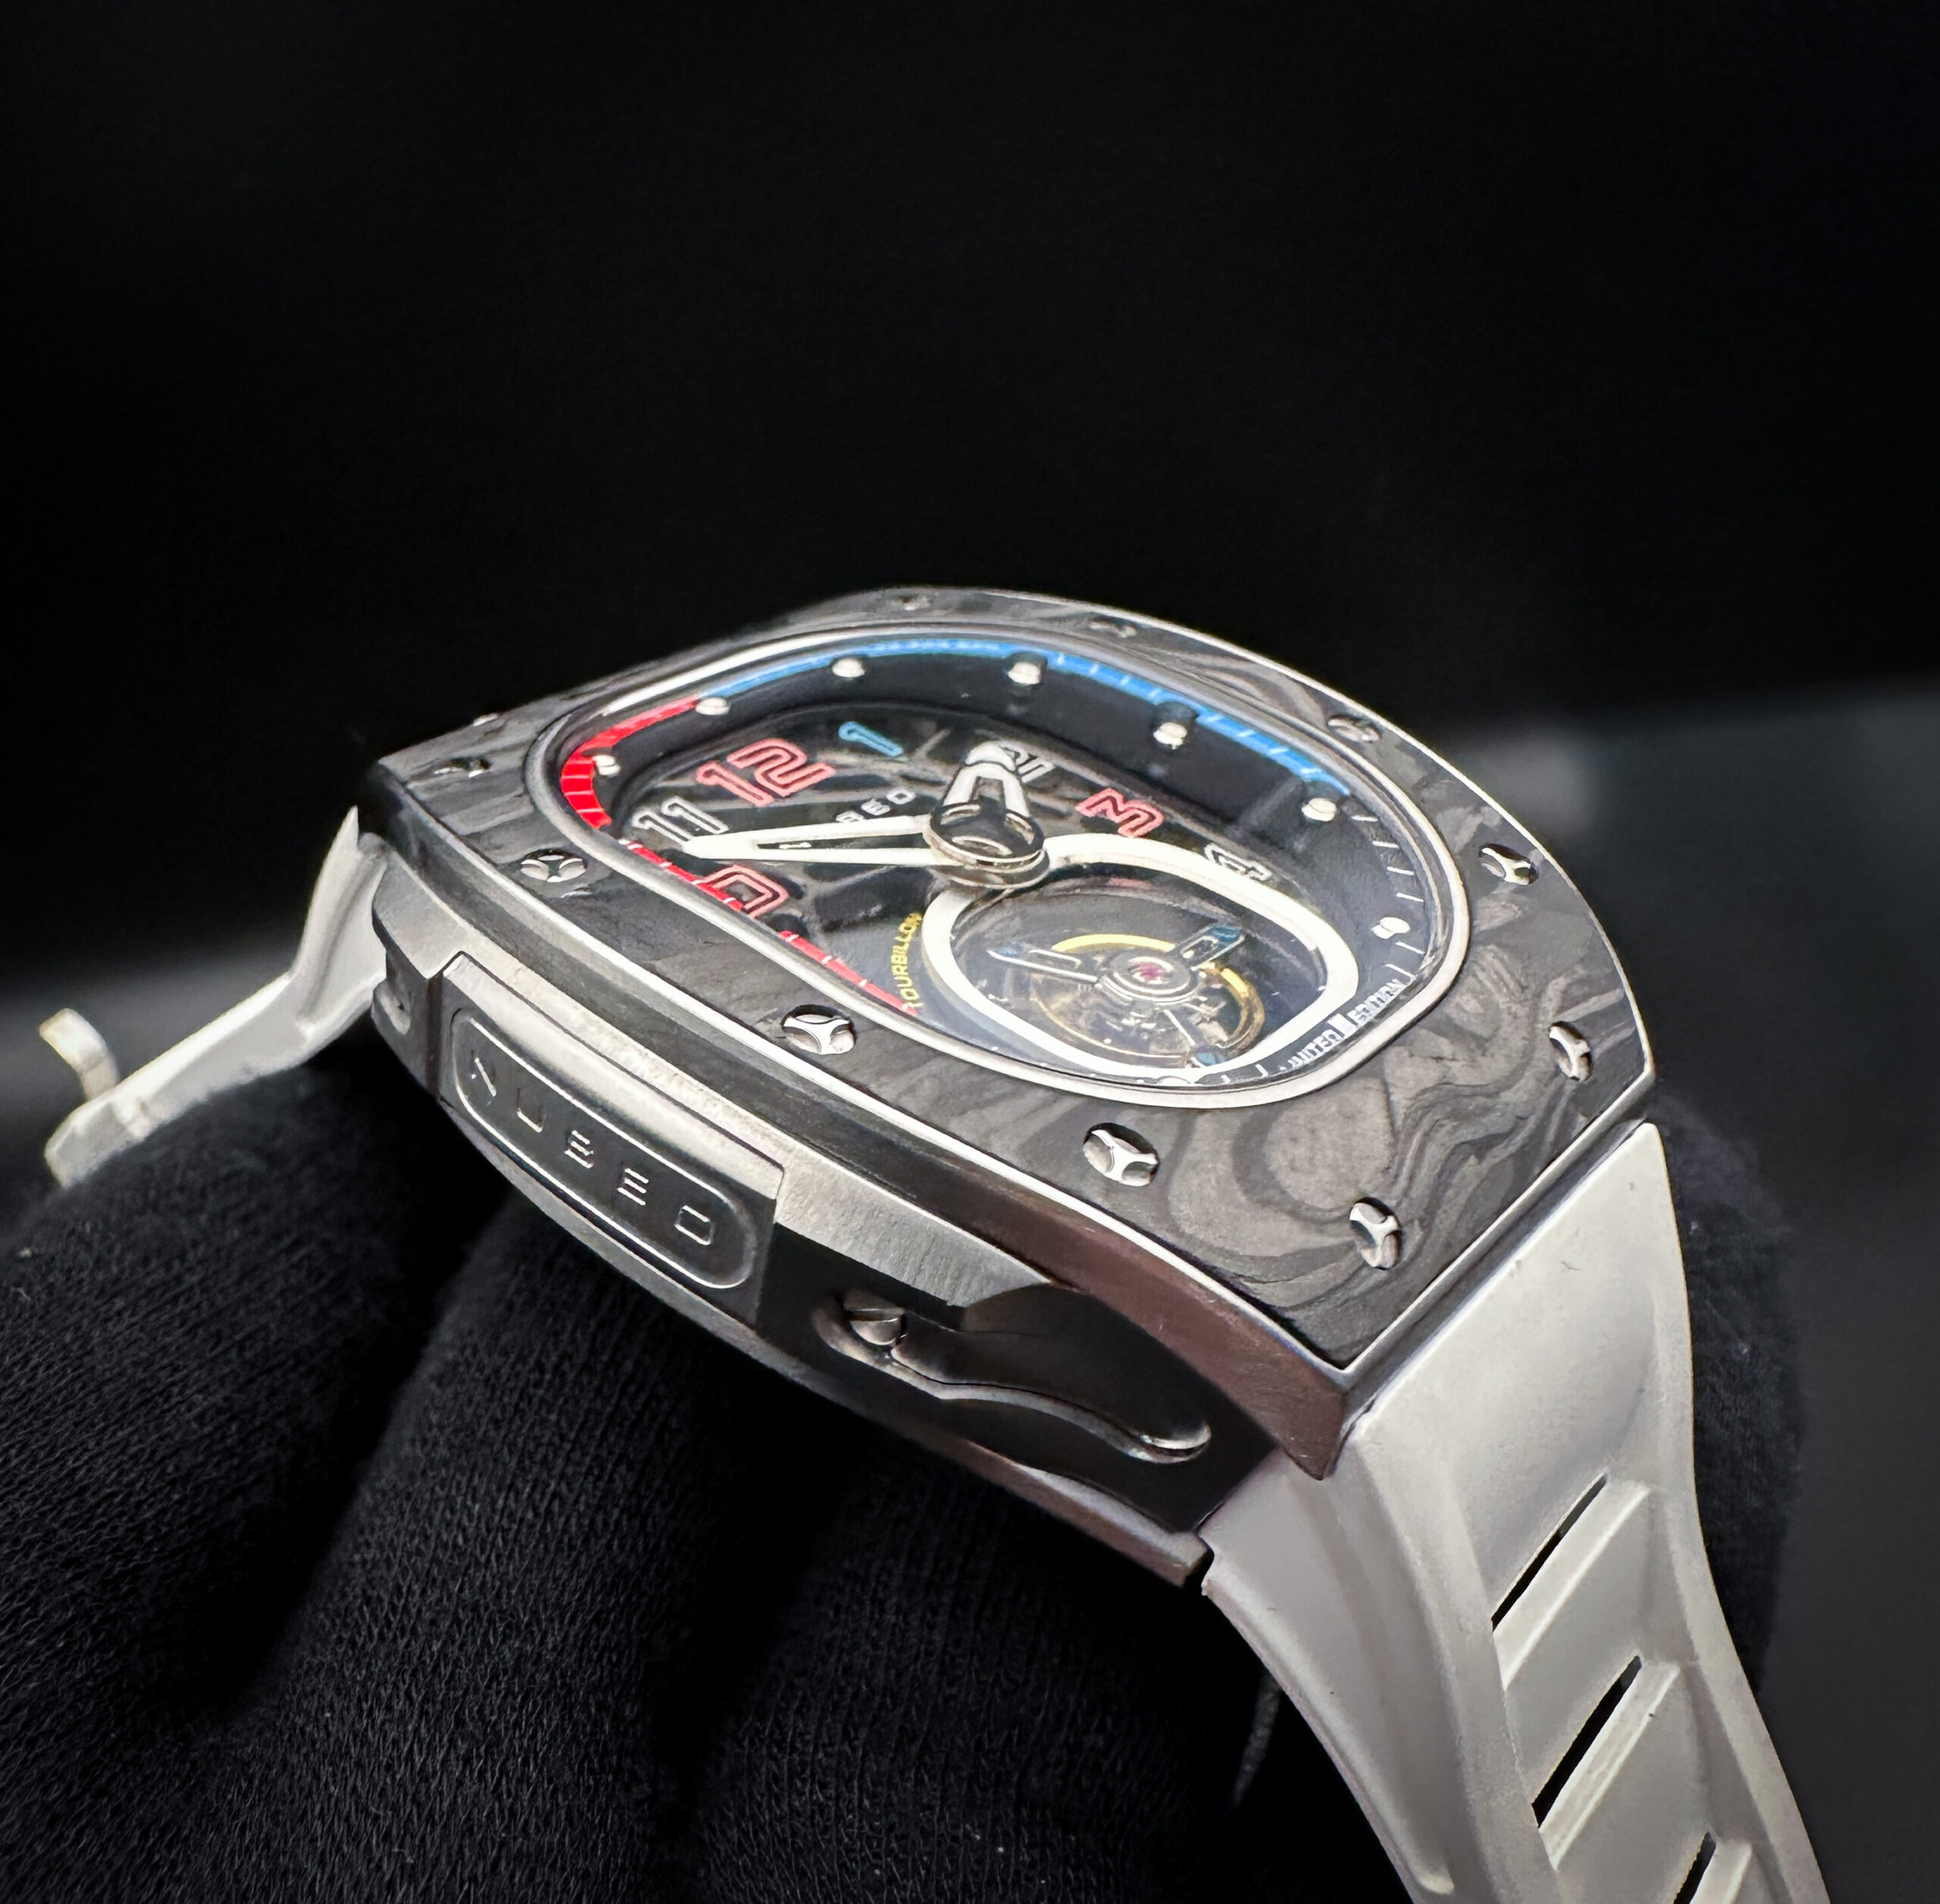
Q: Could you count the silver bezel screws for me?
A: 11